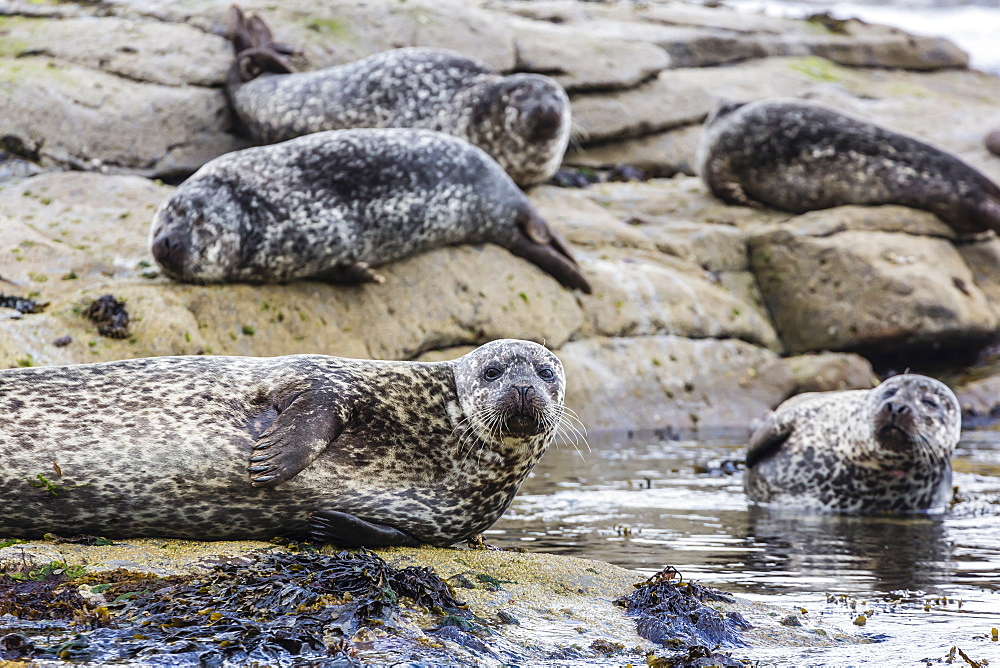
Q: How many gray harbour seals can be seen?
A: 5